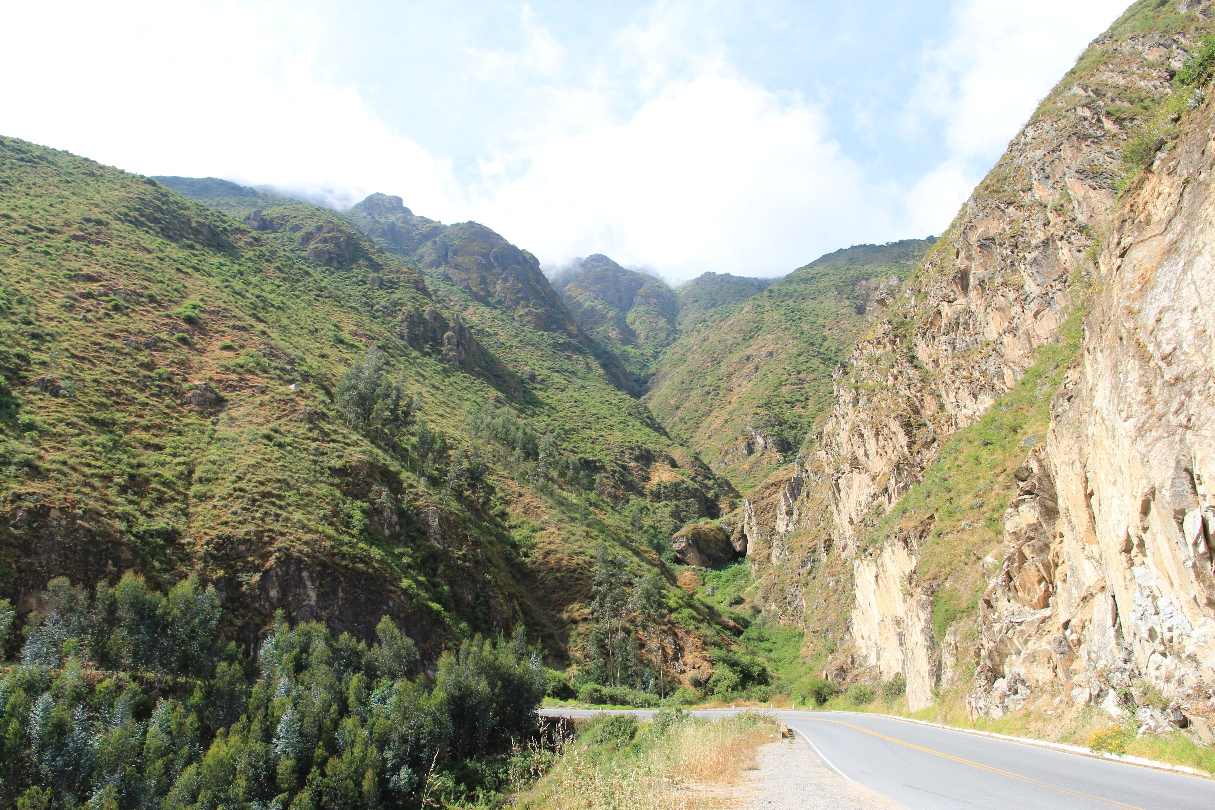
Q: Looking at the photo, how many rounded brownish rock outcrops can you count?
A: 1